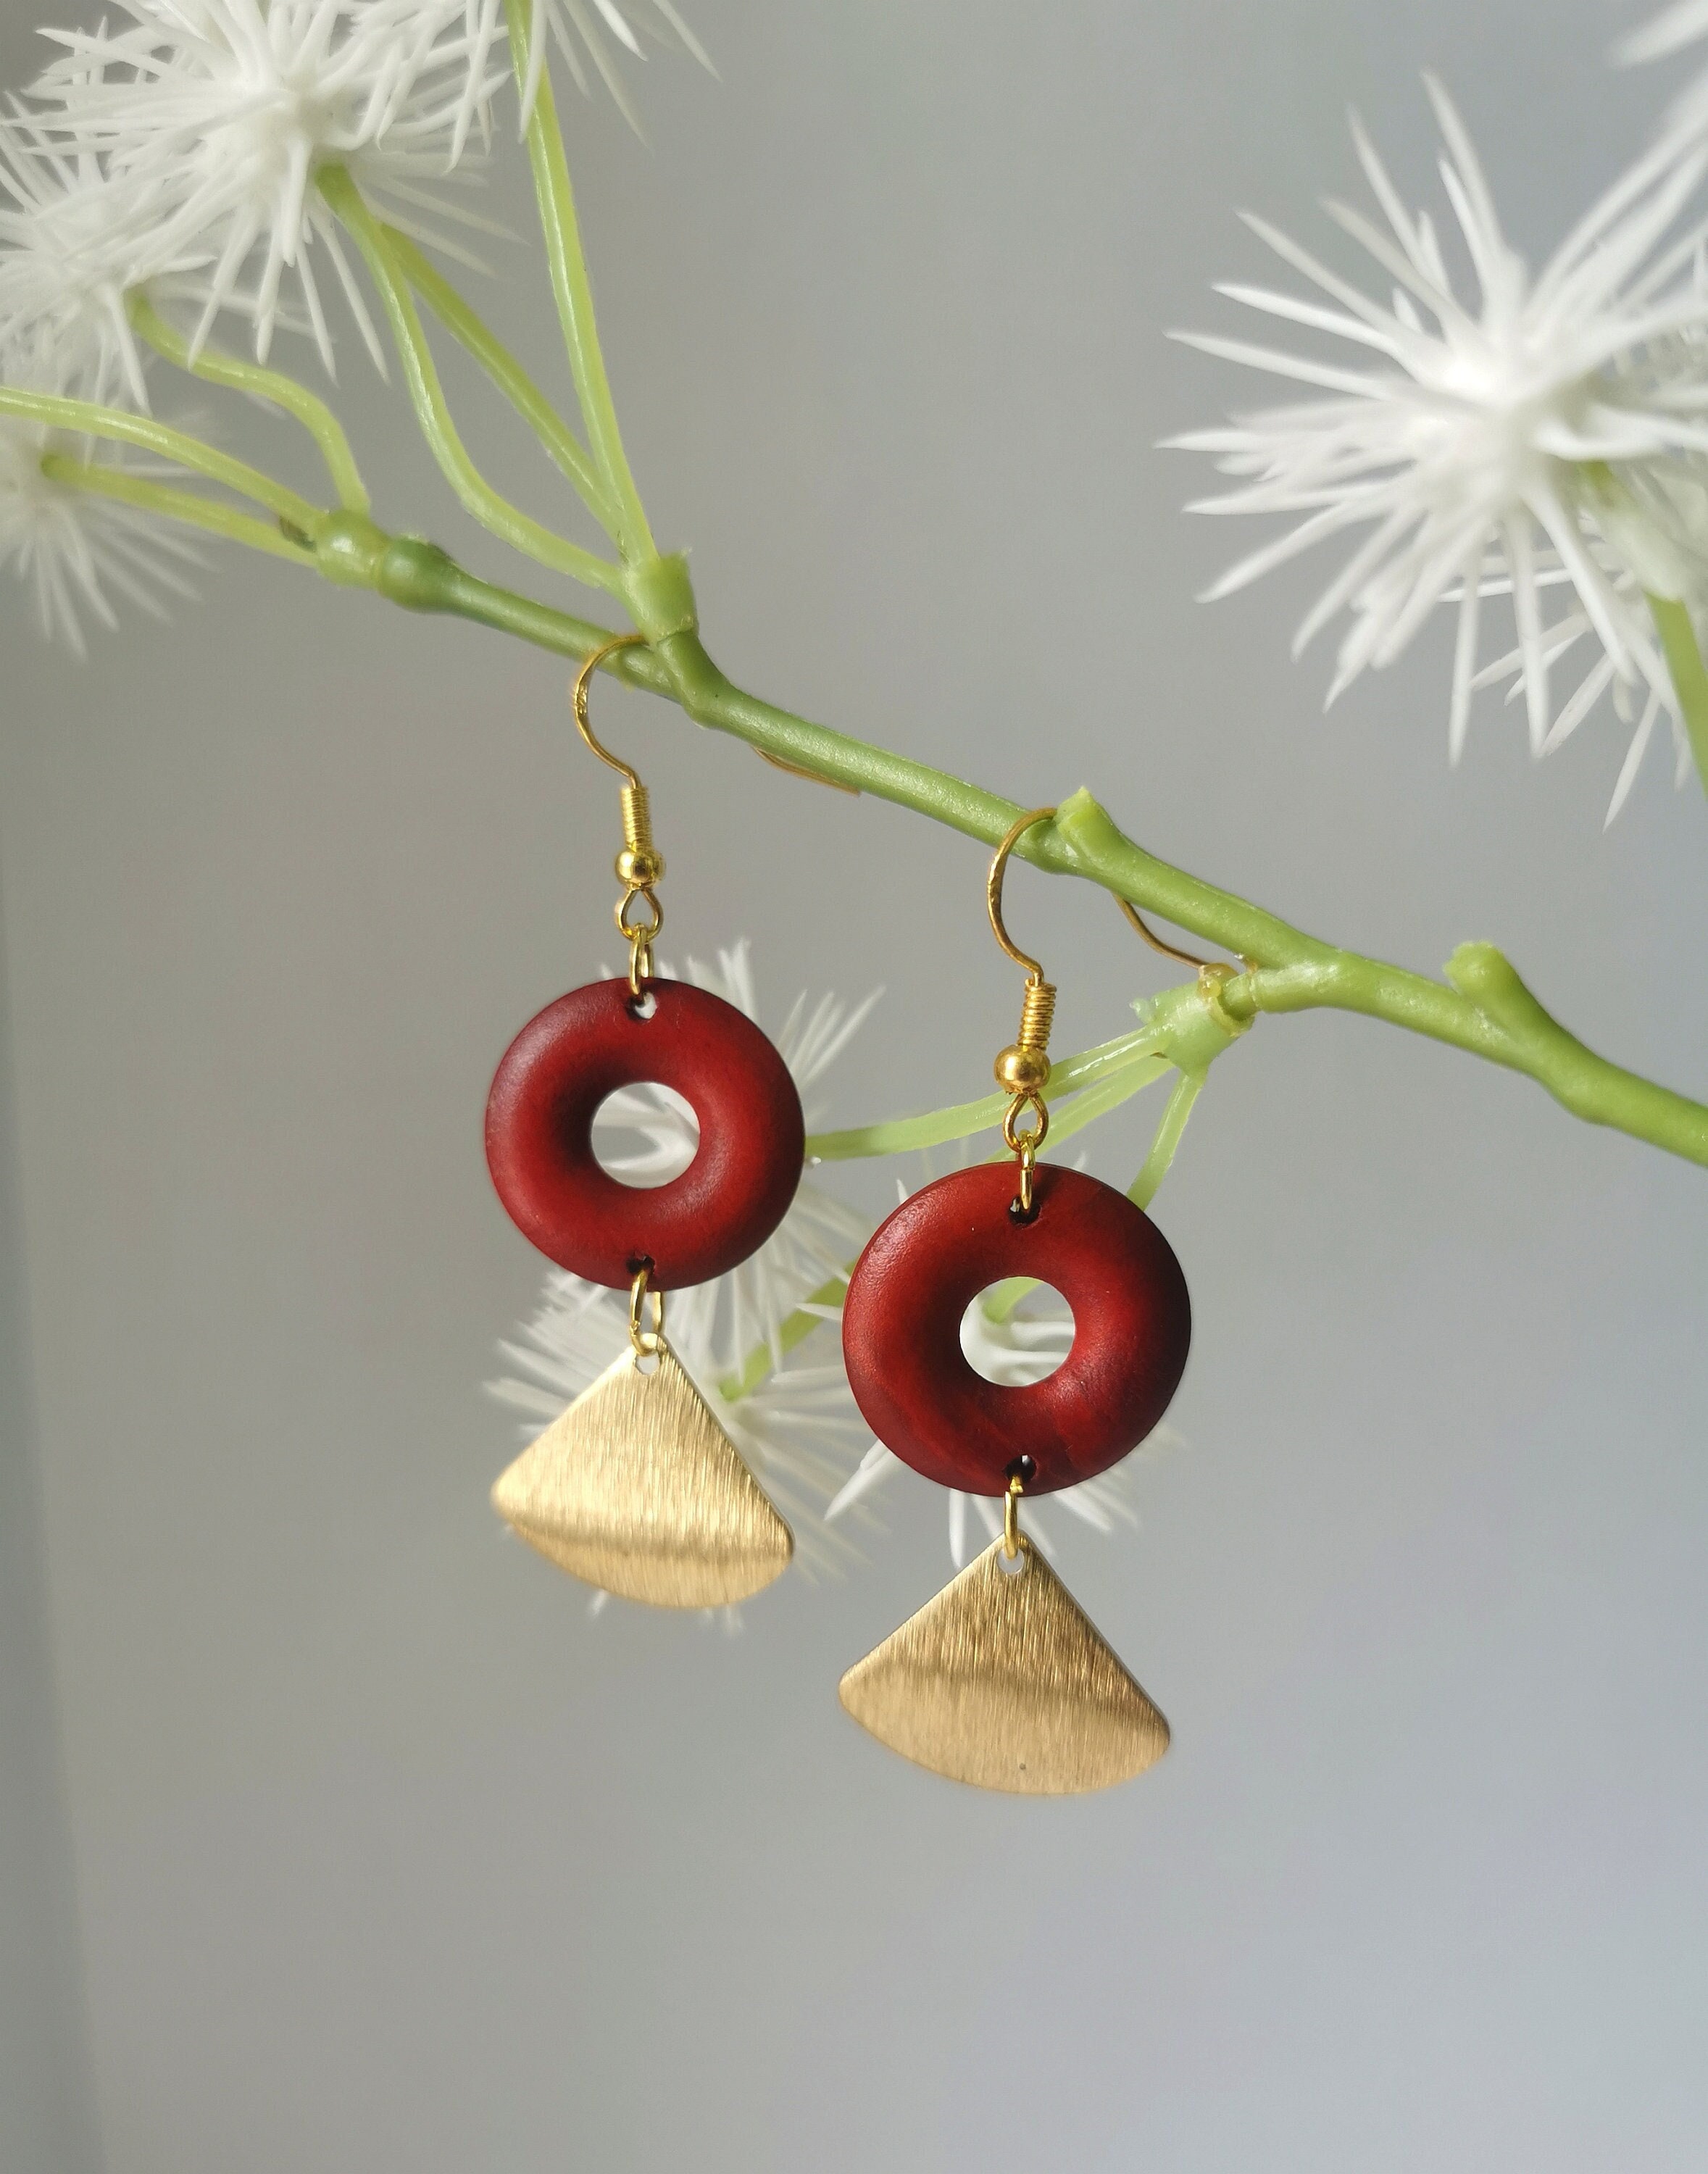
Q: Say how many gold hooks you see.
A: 2